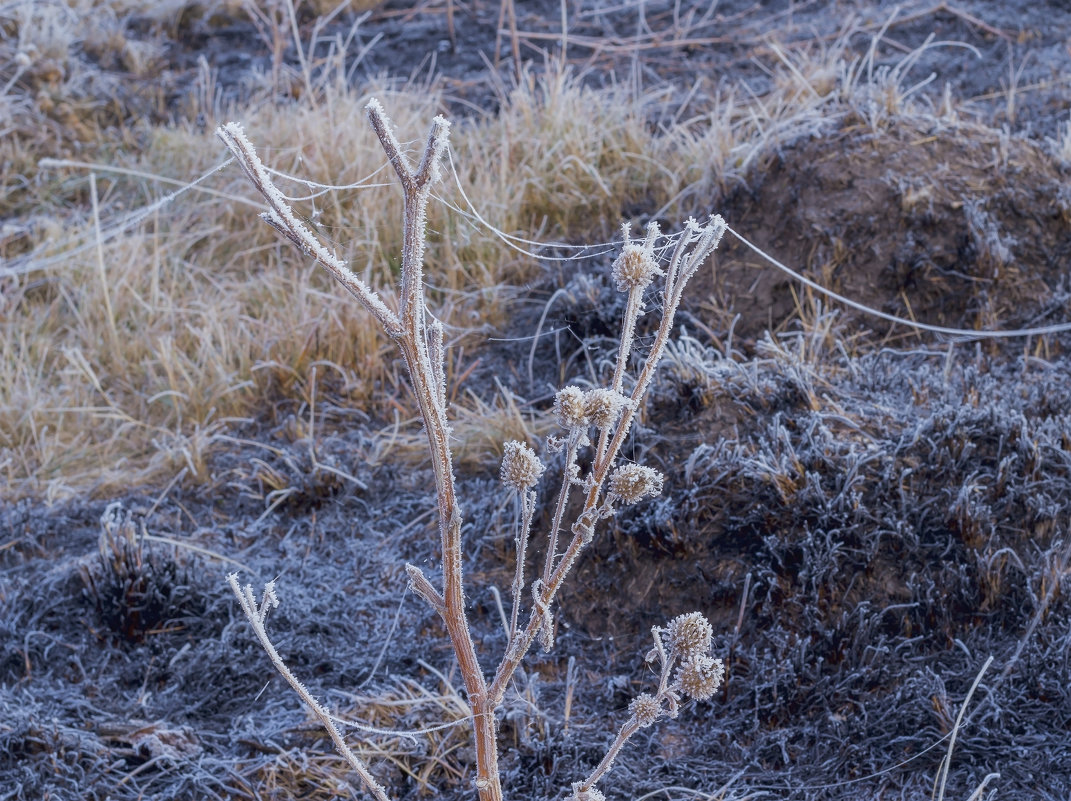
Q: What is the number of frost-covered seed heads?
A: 8